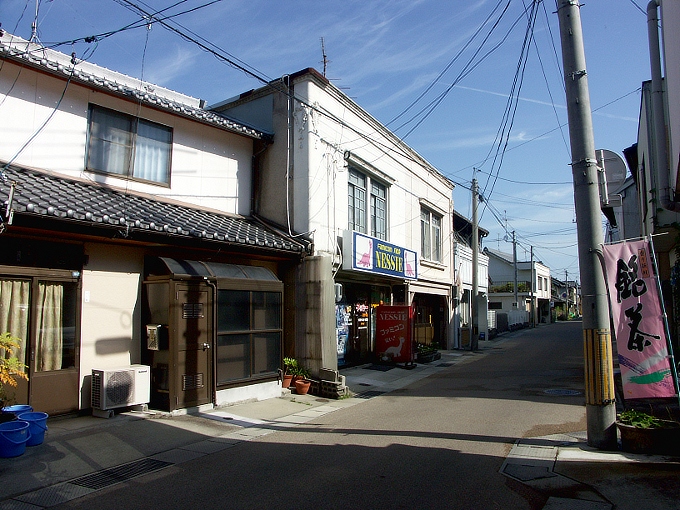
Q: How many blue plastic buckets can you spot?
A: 3